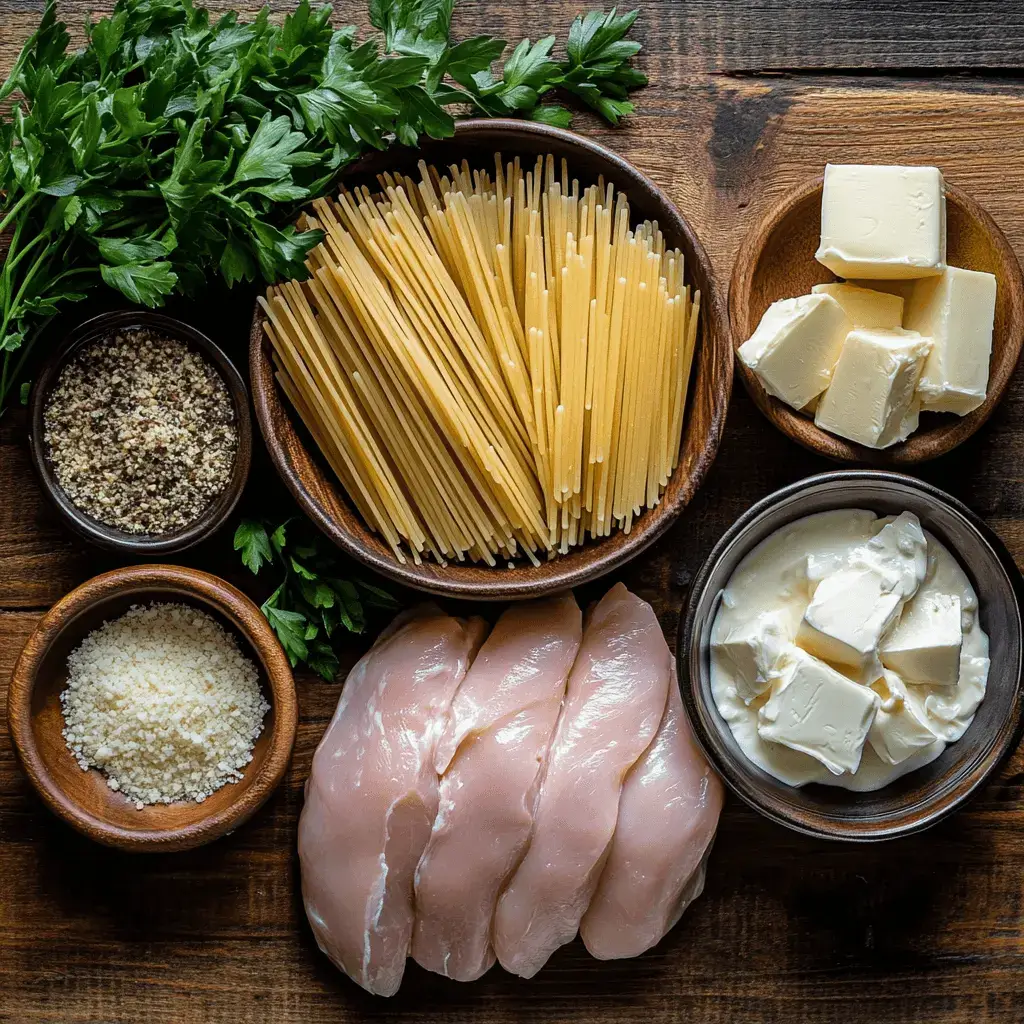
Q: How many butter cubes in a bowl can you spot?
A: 5